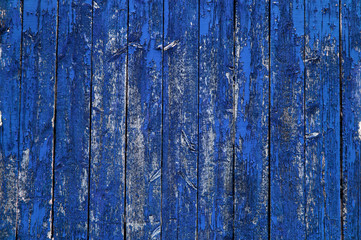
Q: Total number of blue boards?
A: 11